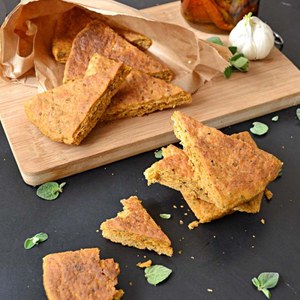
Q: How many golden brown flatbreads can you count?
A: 9